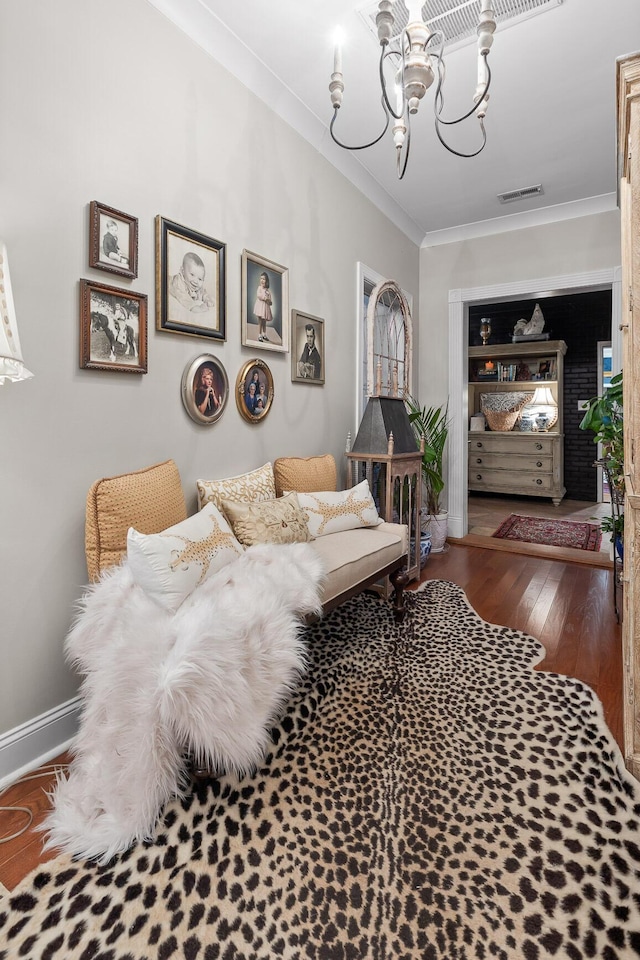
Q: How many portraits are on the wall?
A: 7